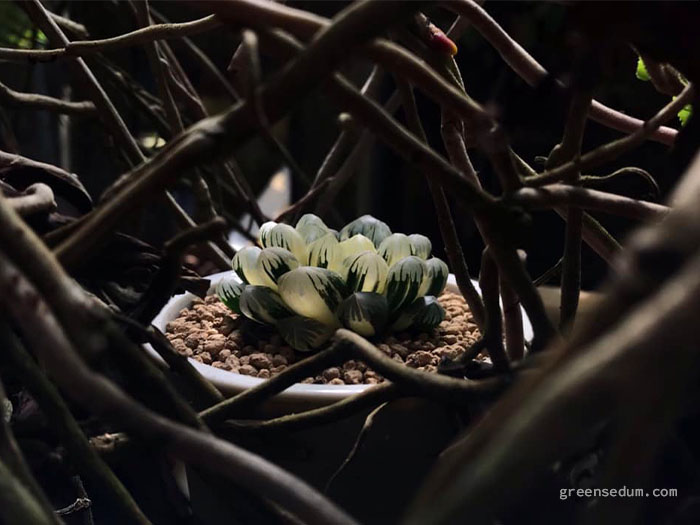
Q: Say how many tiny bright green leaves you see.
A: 2